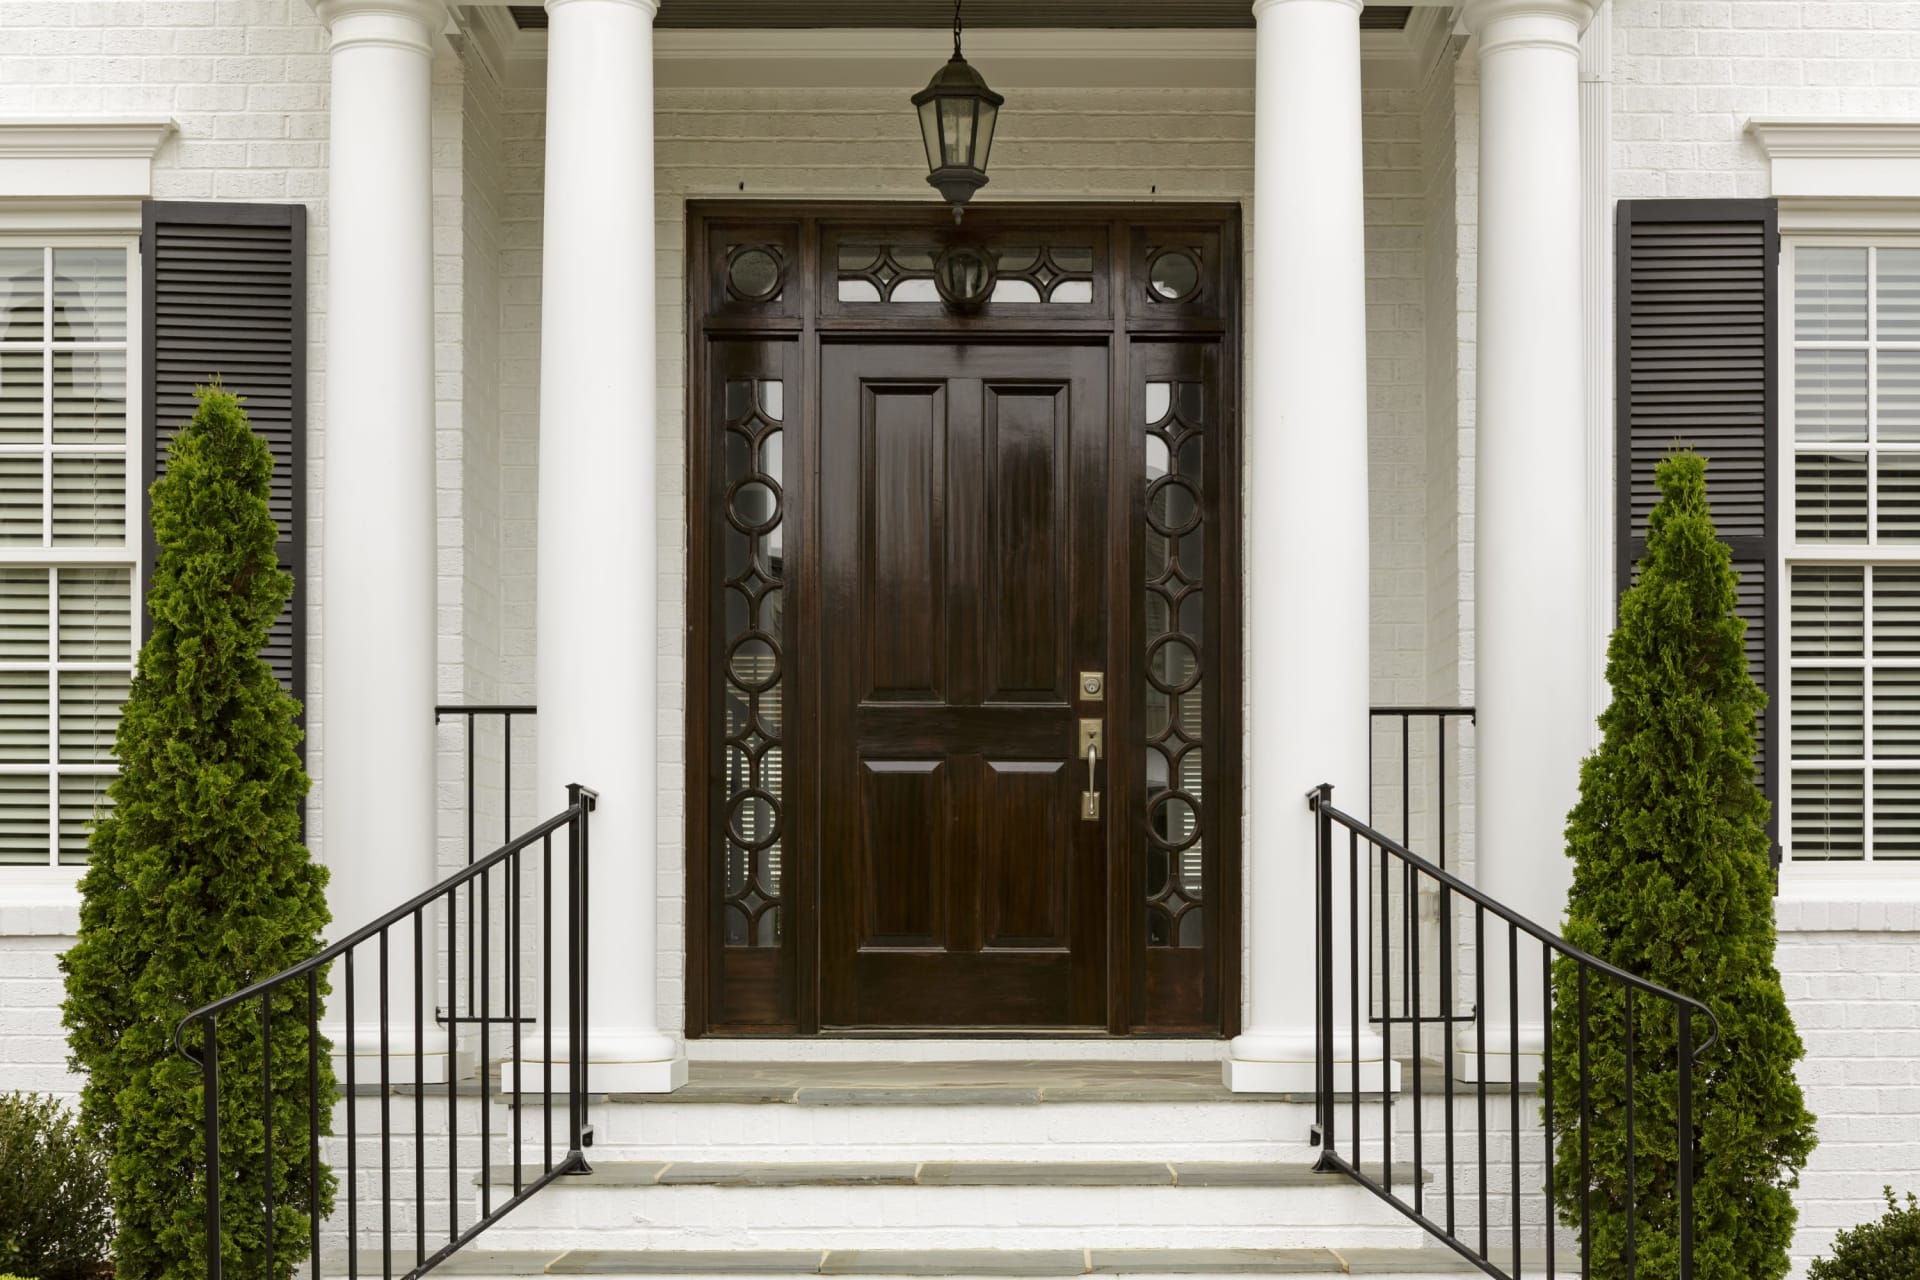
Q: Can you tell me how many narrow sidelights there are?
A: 2